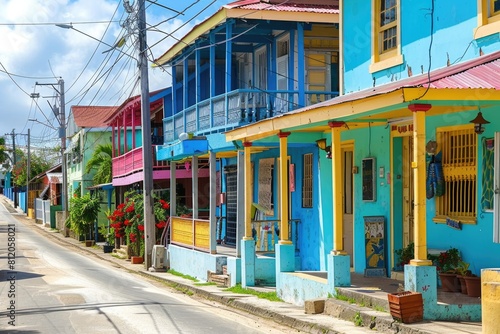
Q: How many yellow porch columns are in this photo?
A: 4